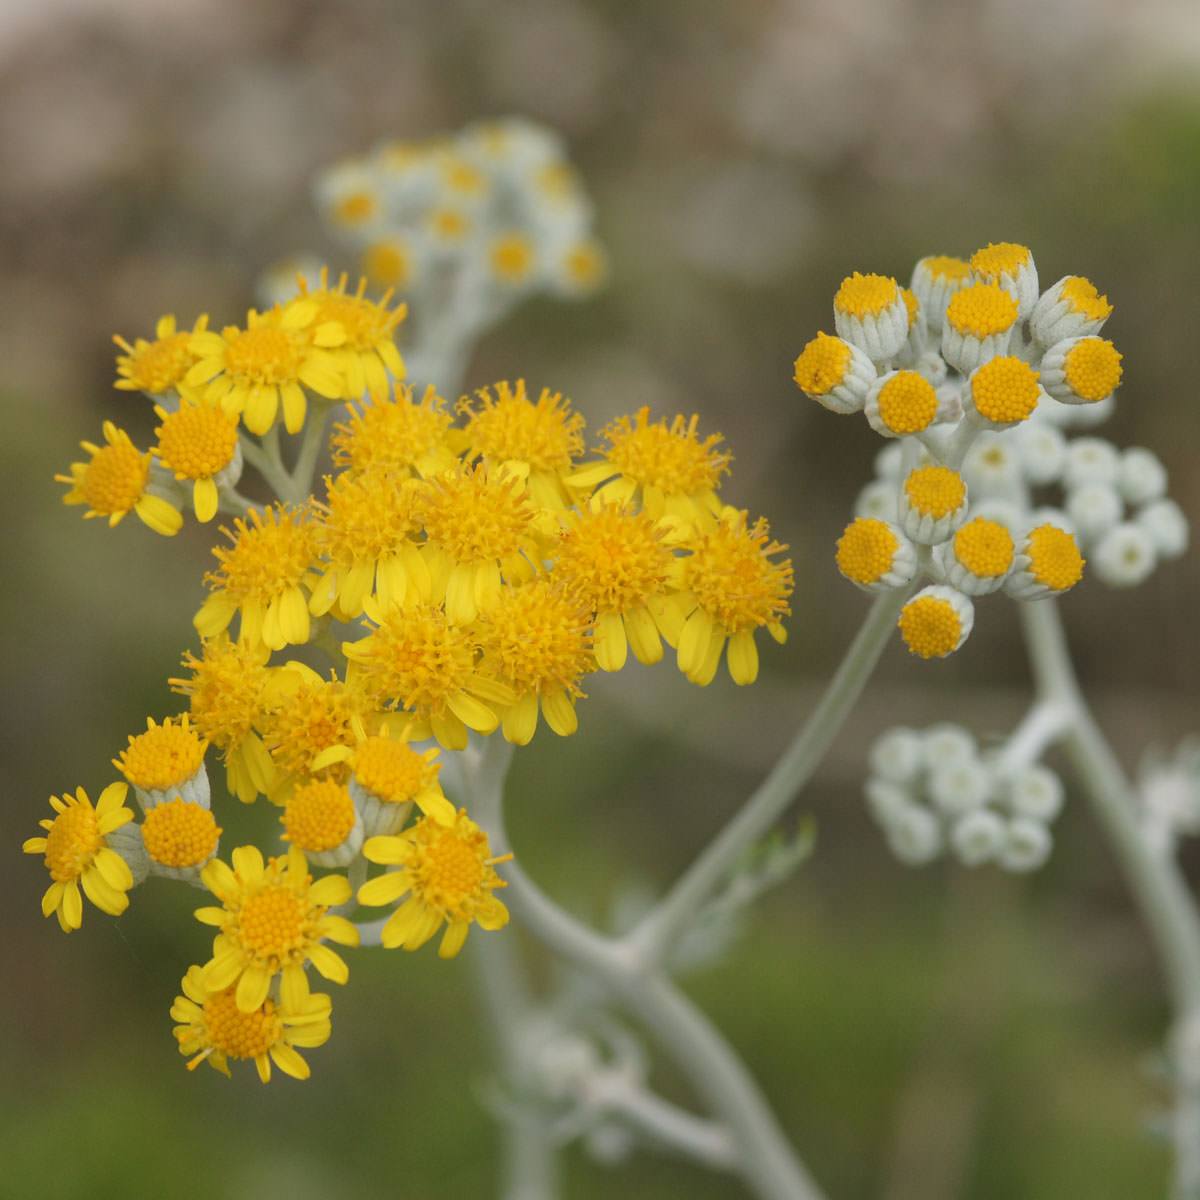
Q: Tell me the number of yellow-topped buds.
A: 15